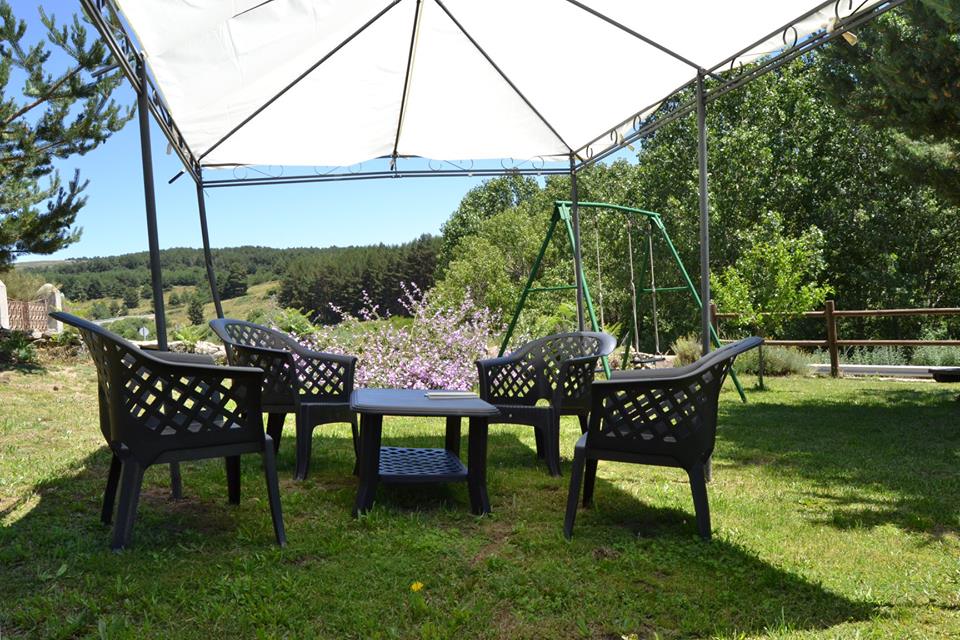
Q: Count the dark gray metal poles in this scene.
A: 4